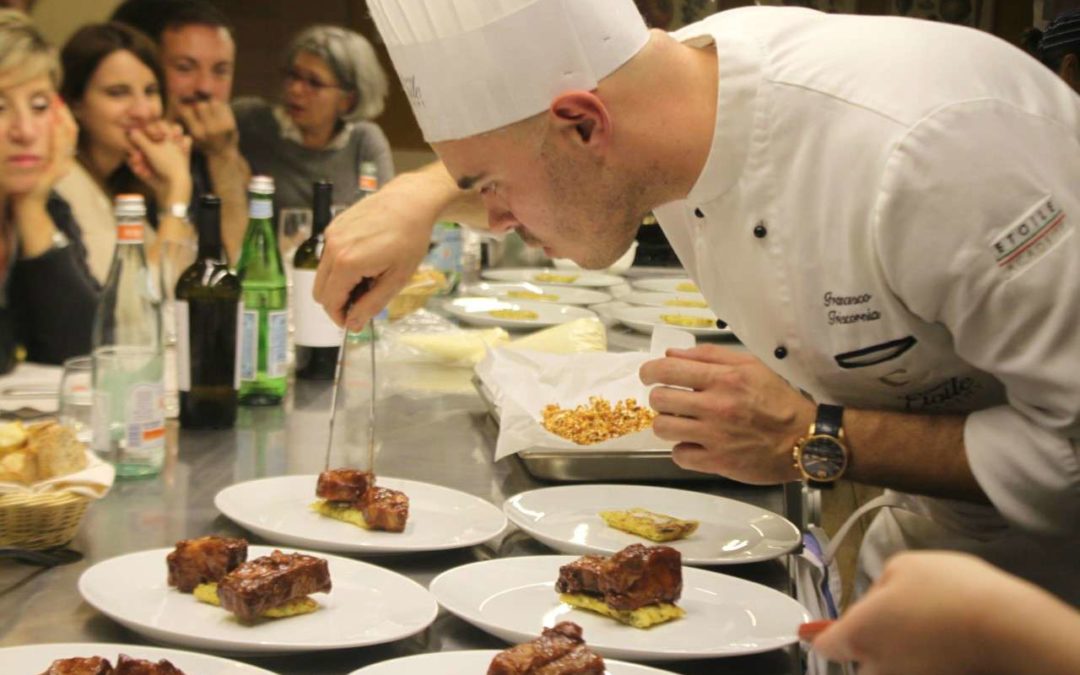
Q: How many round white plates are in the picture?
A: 12